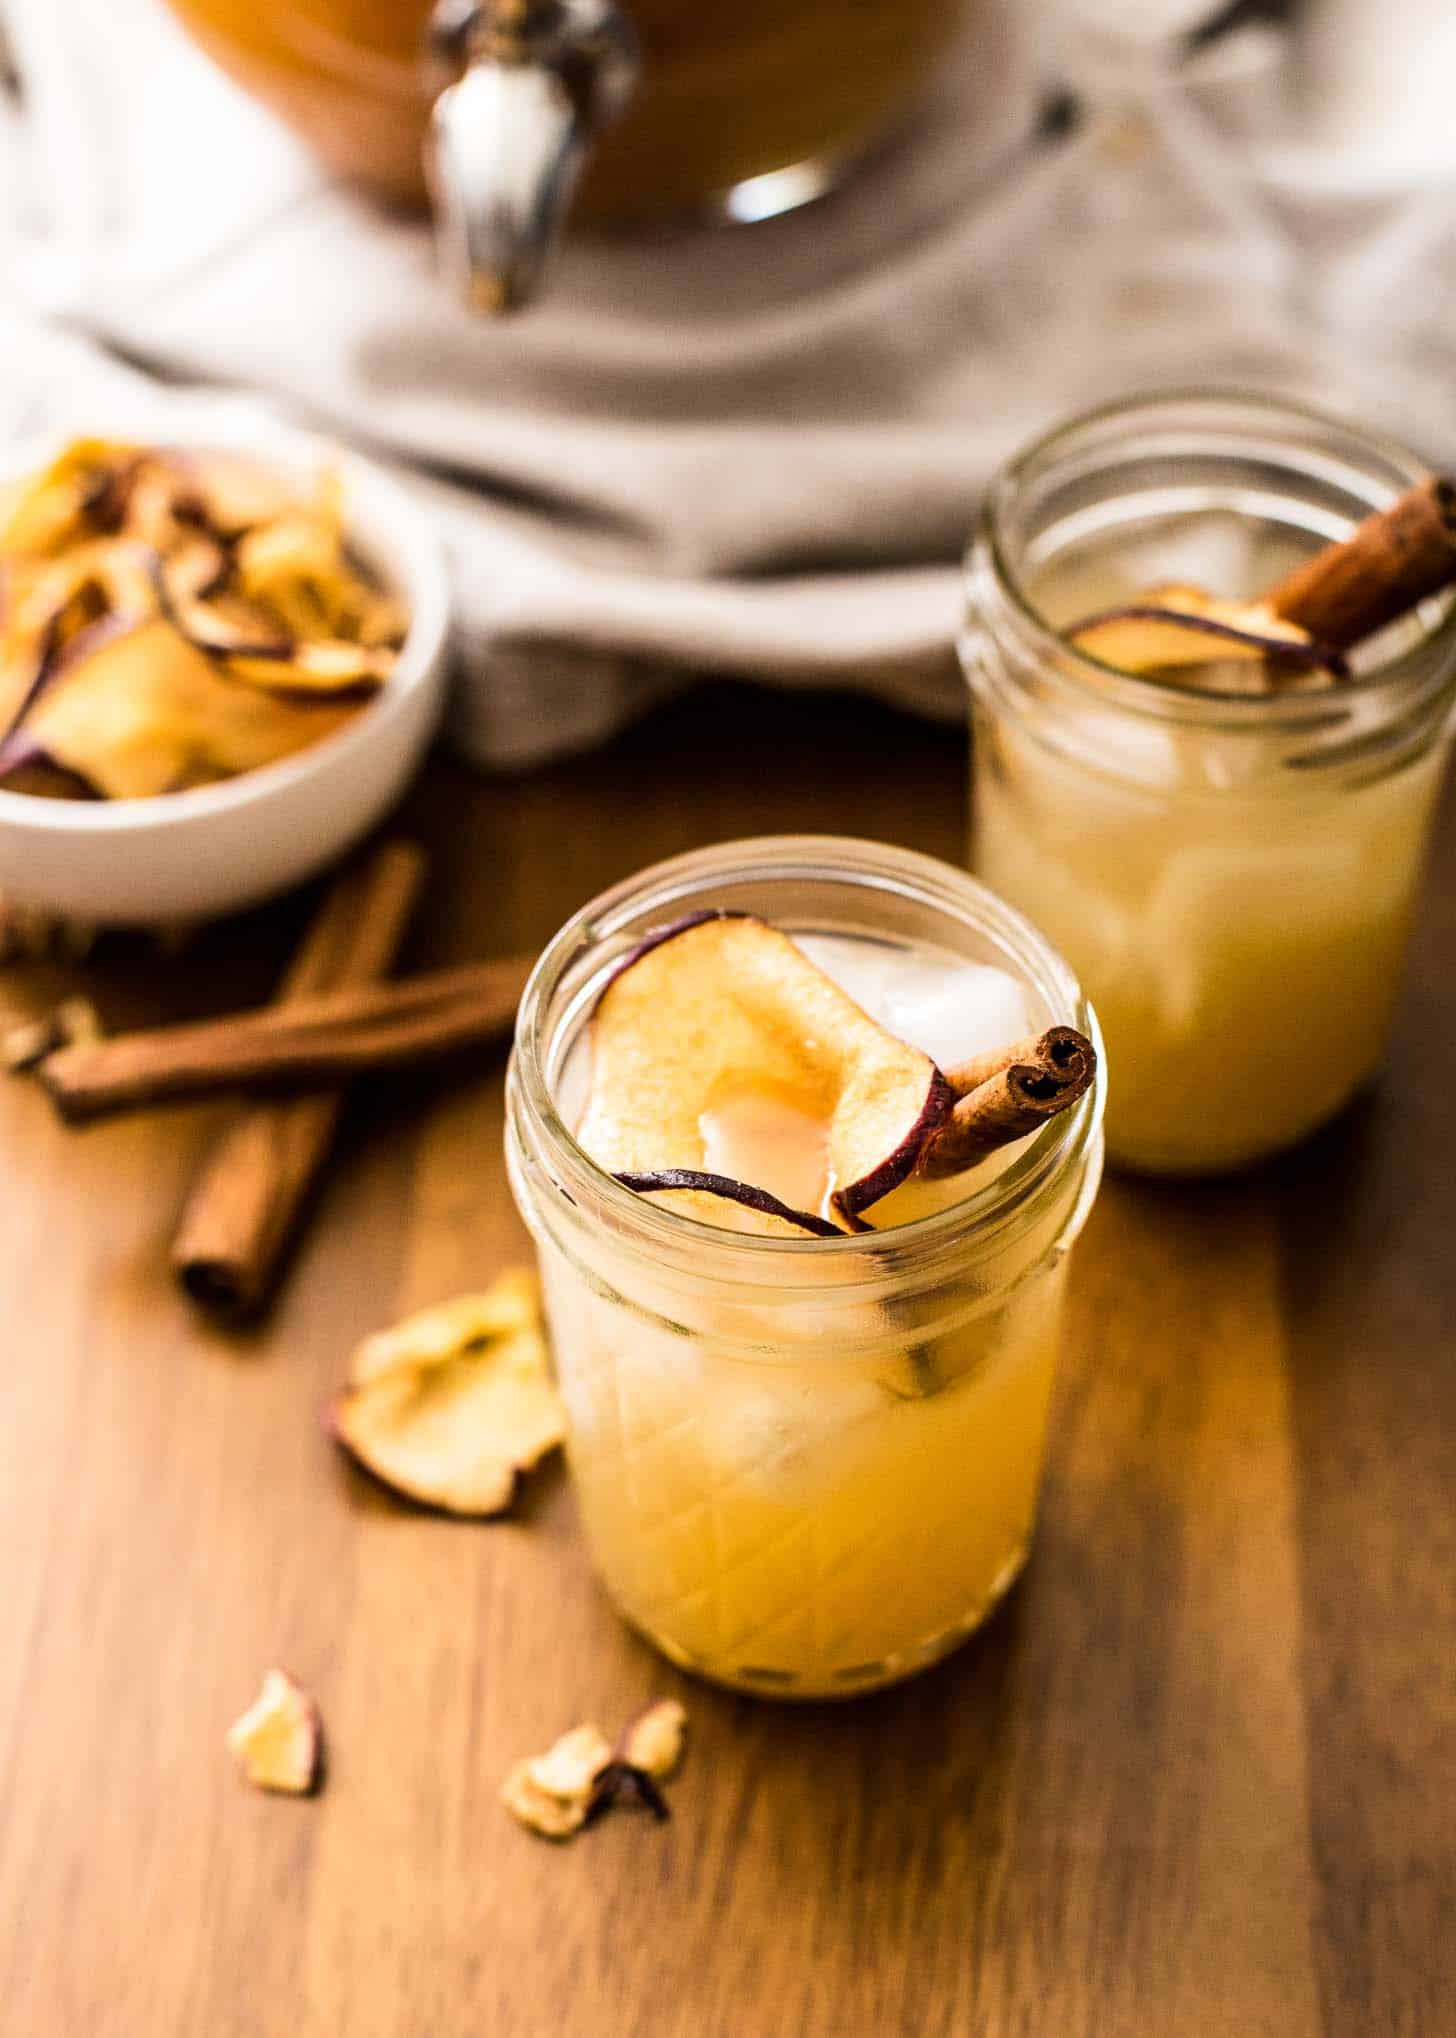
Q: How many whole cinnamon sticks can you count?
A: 4